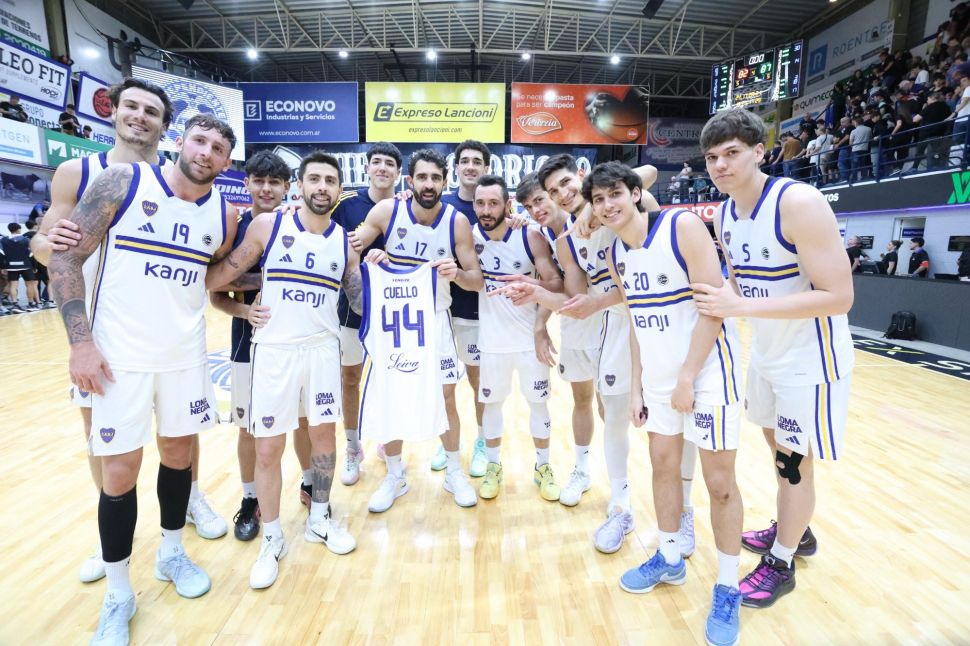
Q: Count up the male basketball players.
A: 12